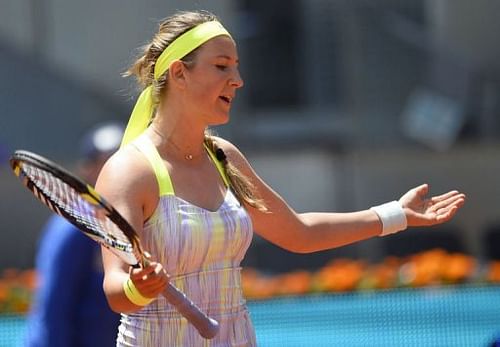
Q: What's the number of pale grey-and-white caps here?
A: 1